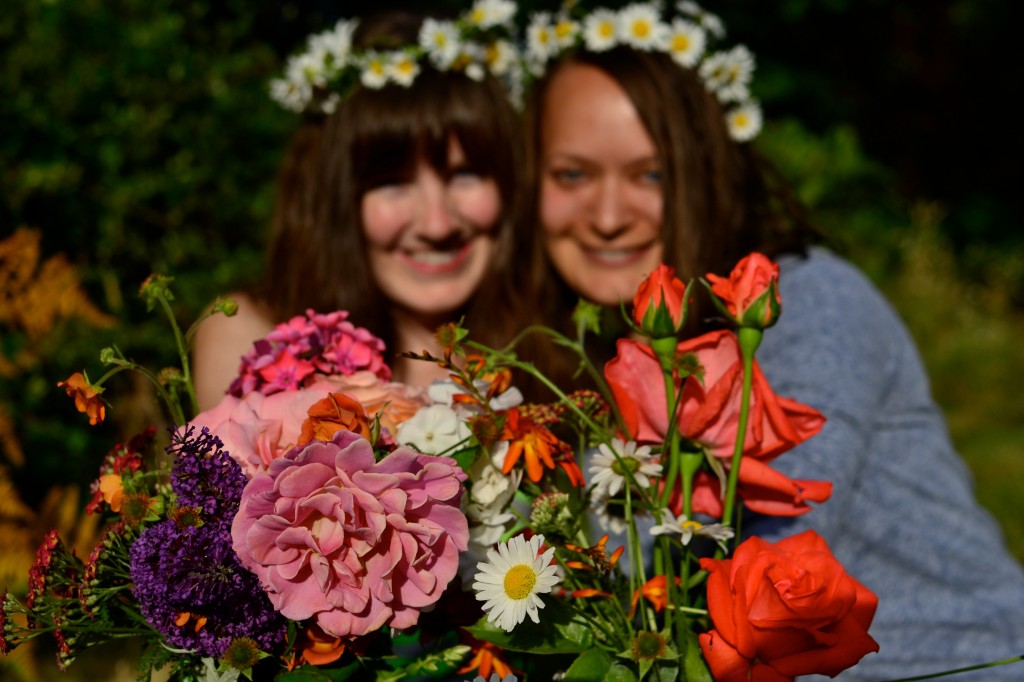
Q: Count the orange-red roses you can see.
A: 4